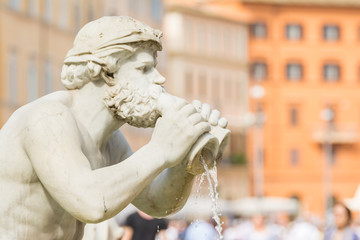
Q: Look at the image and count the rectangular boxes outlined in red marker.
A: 0